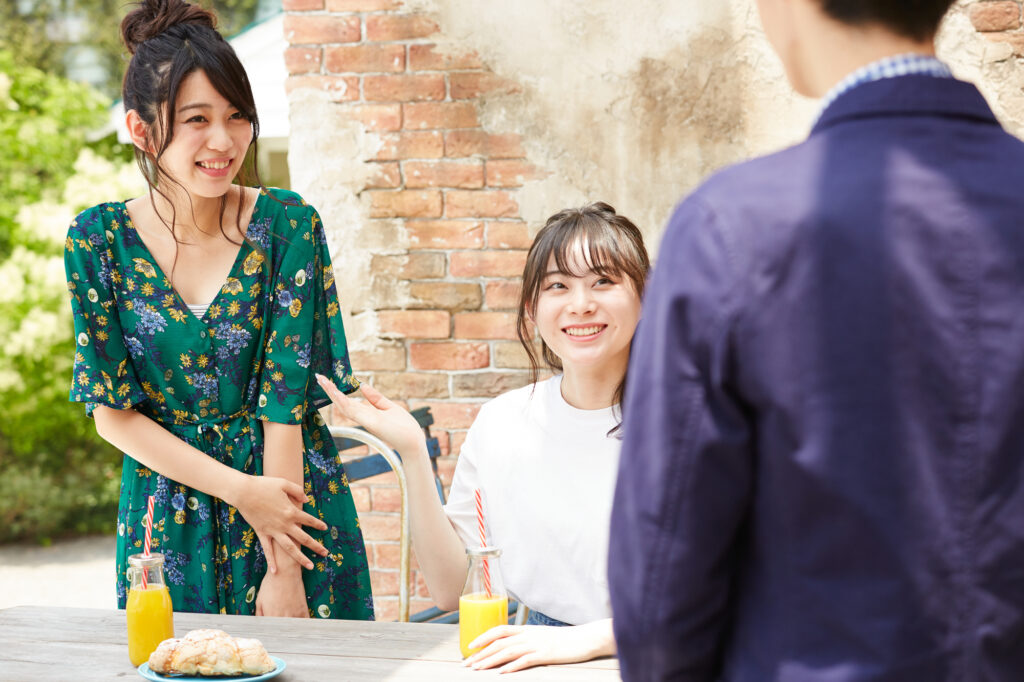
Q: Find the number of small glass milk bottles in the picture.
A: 2